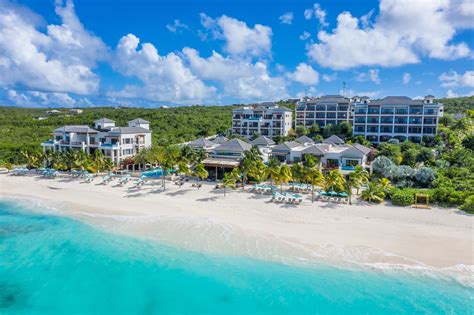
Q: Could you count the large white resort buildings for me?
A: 4